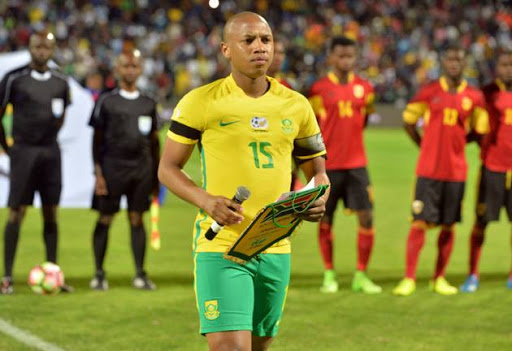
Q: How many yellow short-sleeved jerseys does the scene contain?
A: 1